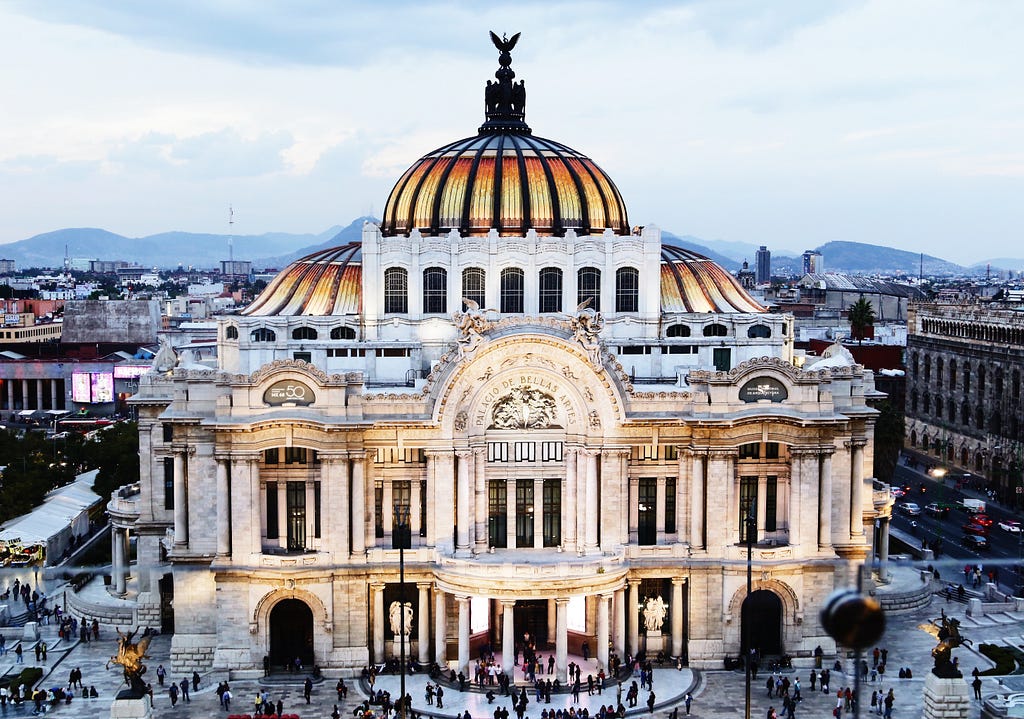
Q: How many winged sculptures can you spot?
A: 5